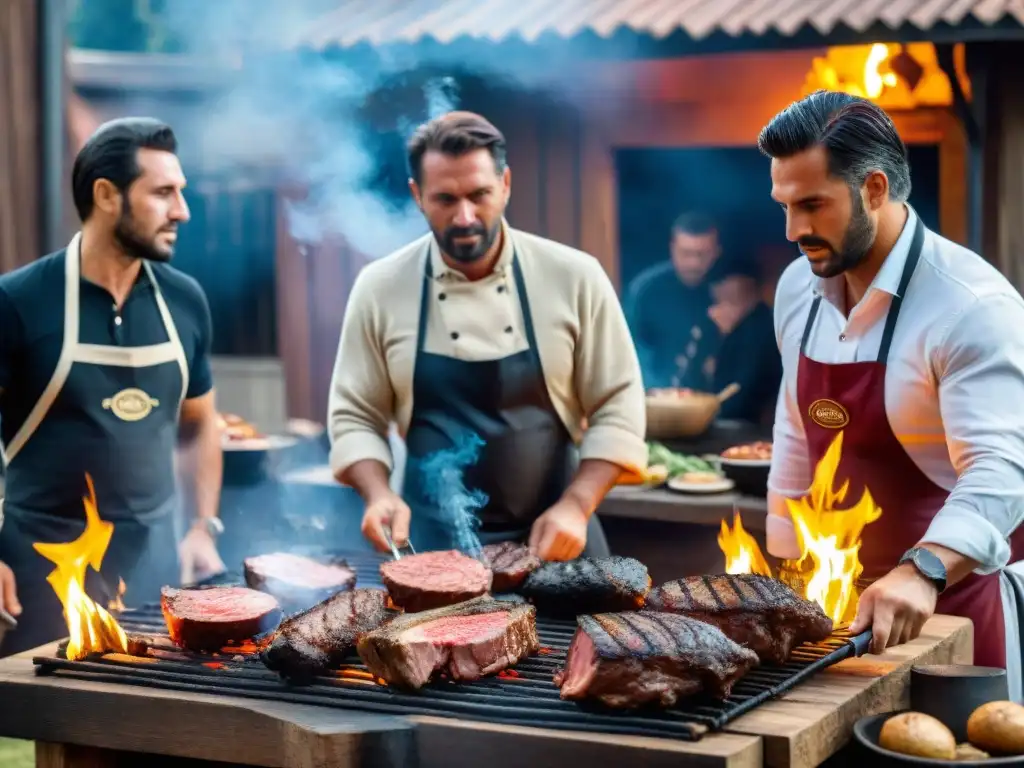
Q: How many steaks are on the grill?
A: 9